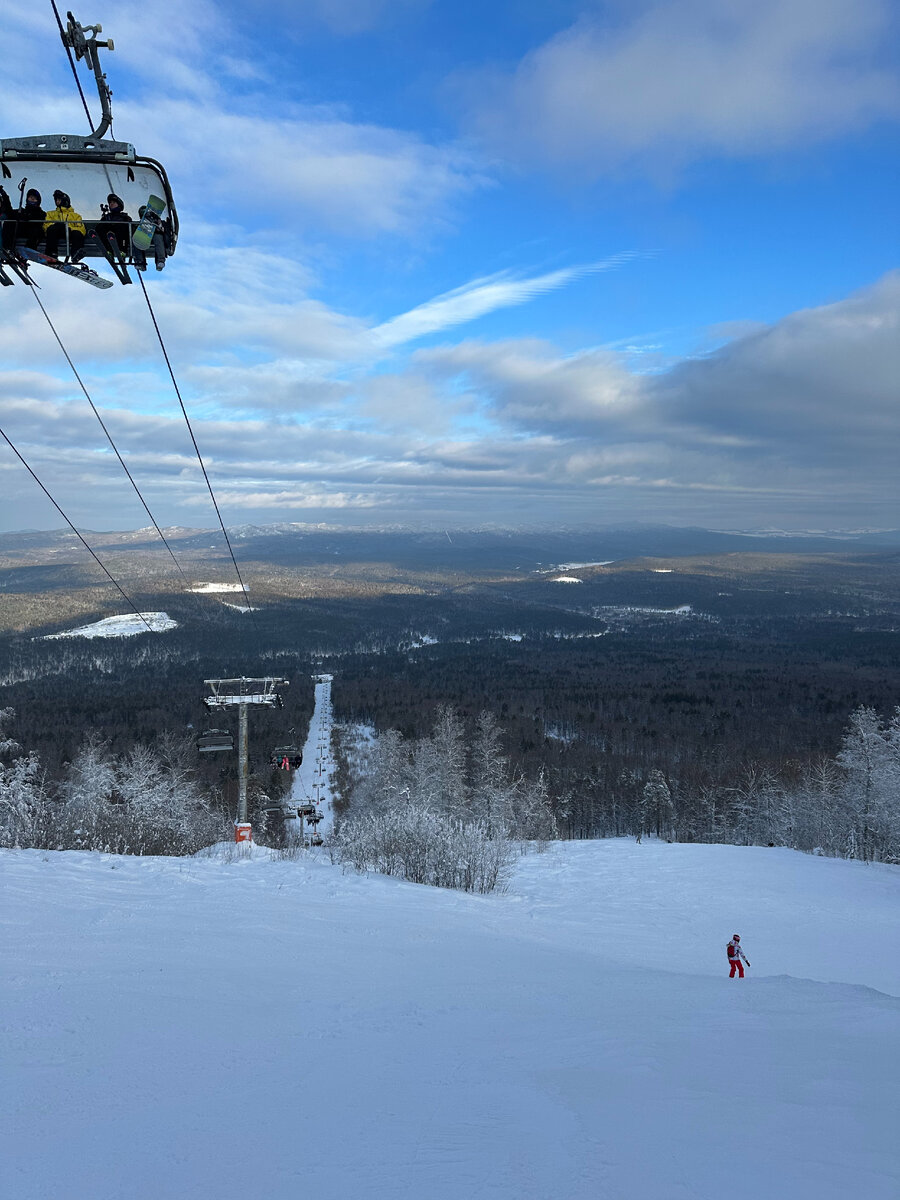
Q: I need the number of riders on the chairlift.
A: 5